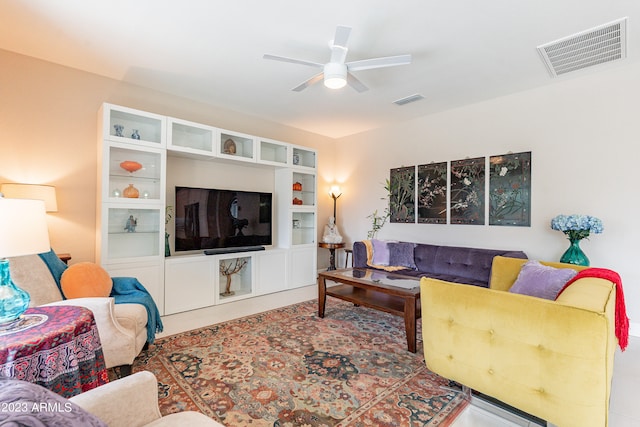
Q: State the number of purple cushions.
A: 3